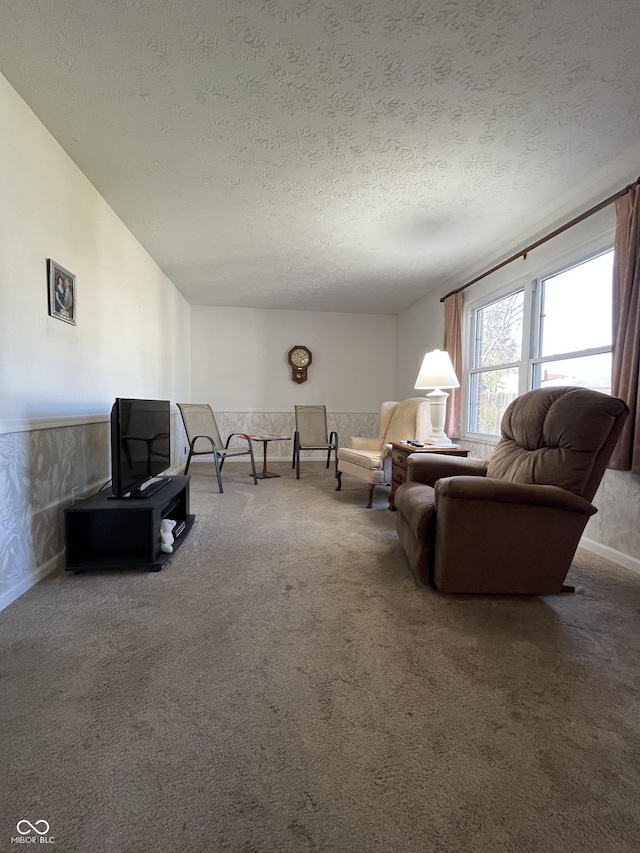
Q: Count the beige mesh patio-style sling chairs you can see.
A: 2